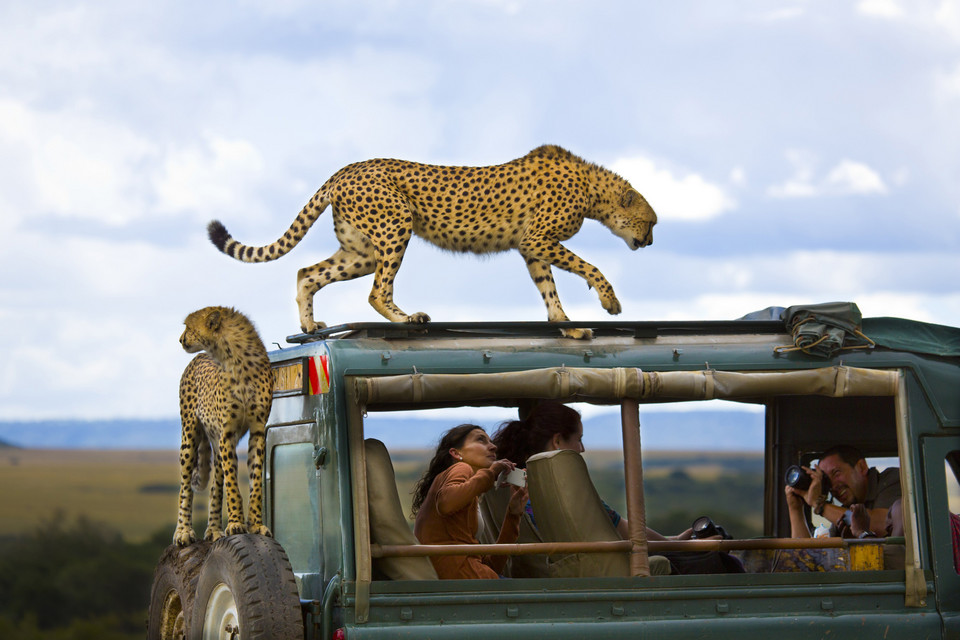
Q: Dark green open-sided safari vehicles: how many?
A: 1